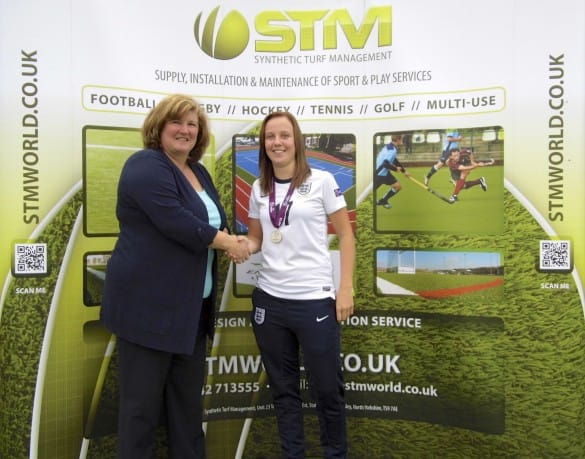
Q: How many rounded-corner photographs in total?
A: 6